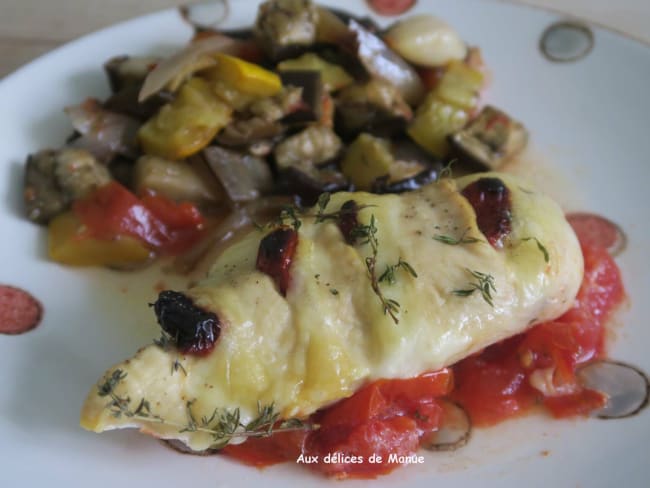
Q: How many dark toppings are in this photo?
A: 4